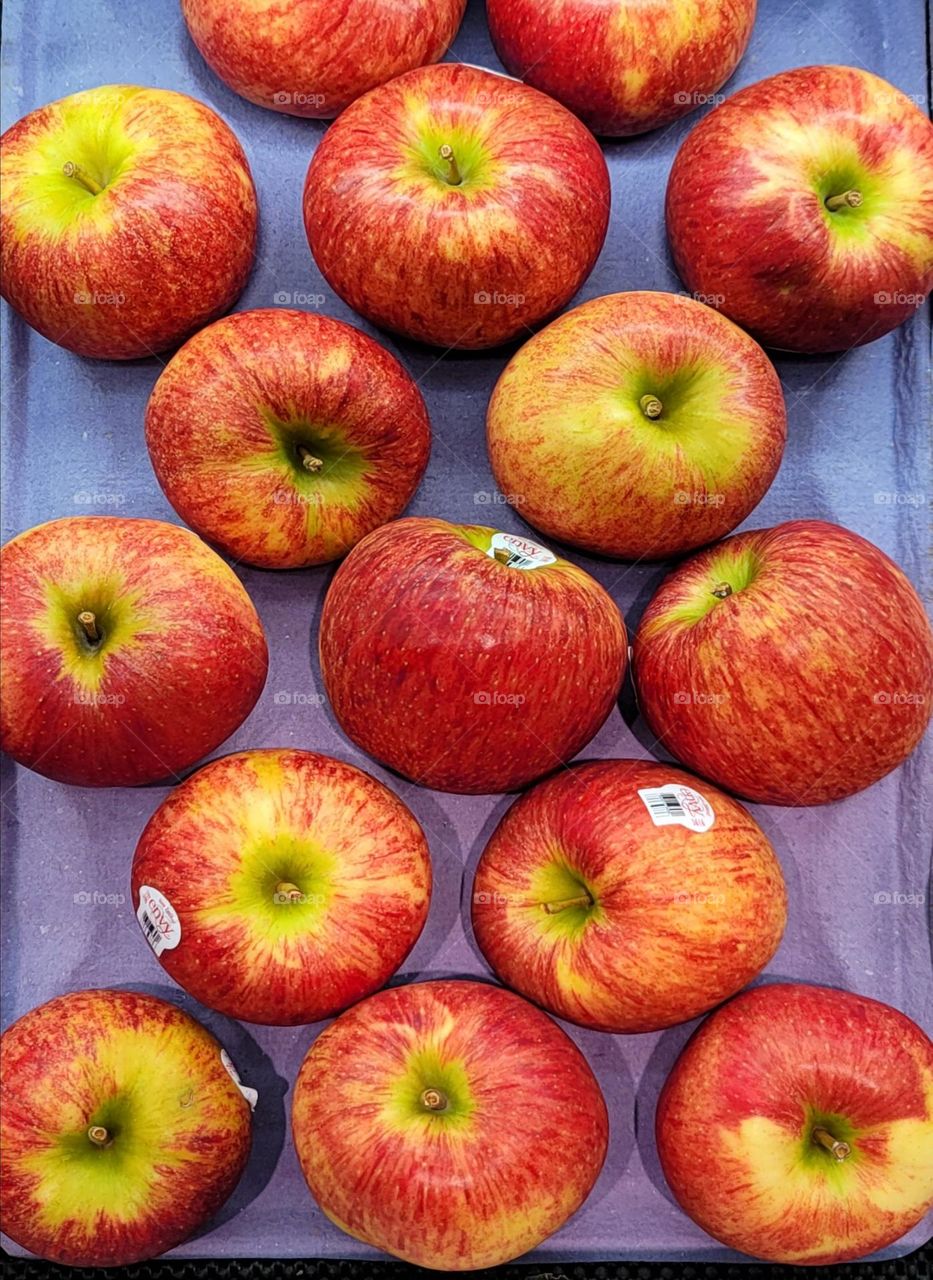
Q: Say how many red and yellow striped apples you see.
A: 15